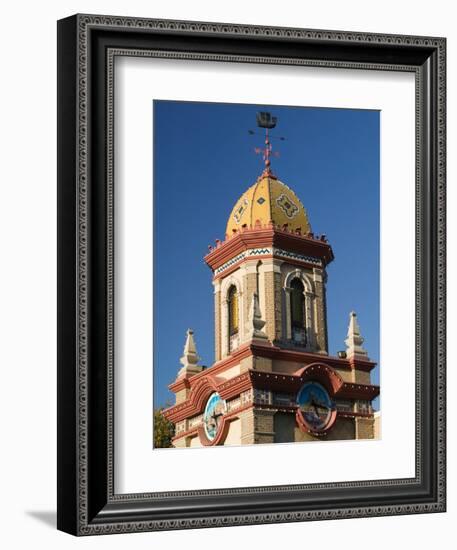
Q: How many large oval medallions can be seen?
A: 2